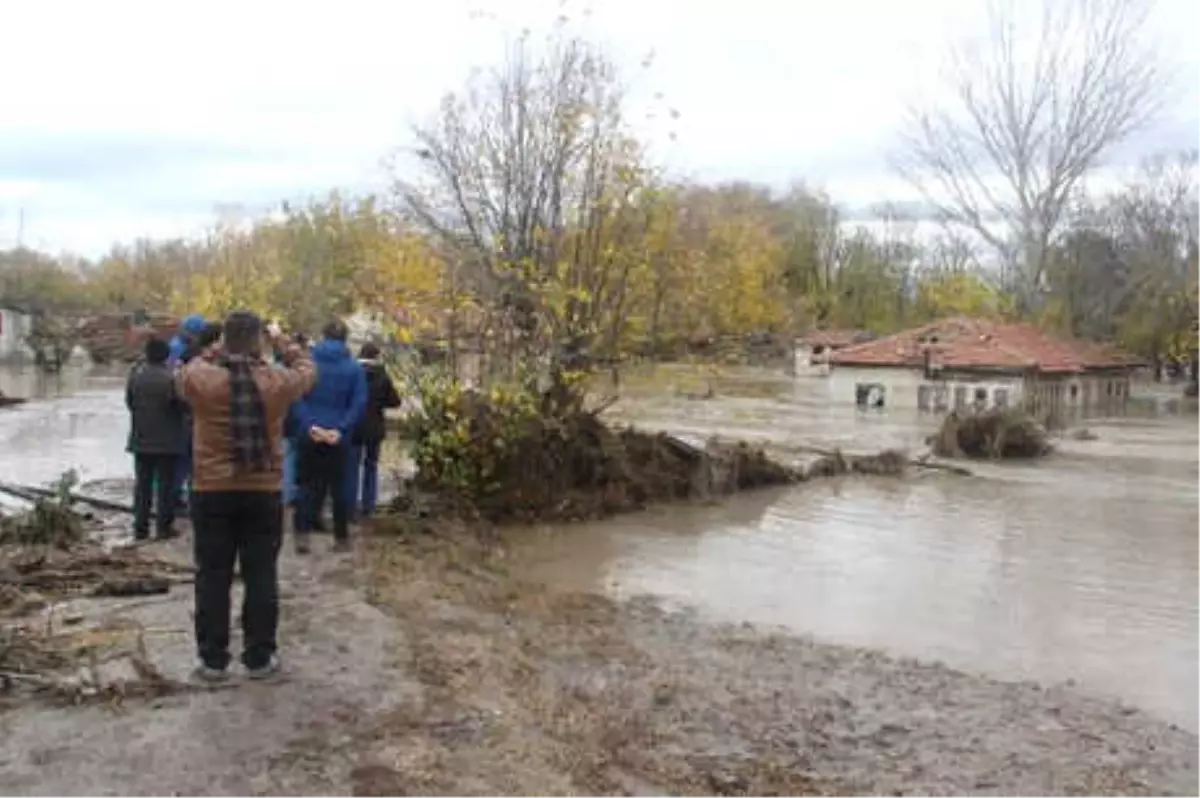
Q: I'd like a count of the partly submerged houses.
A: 2